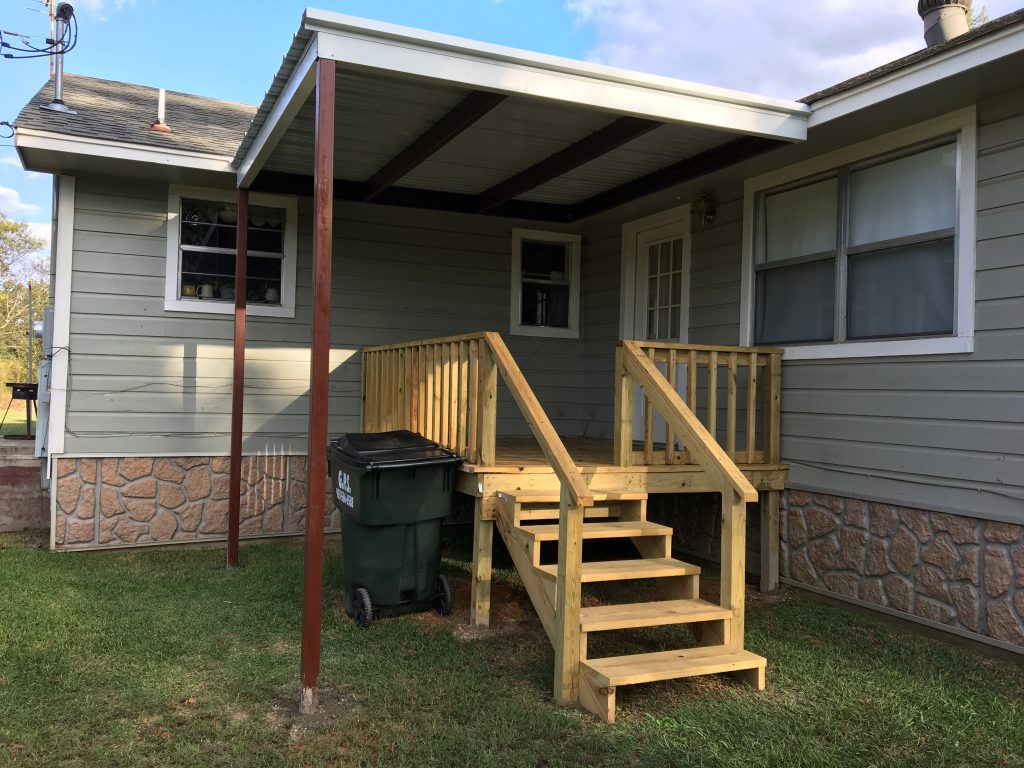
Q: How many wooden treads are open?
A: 5